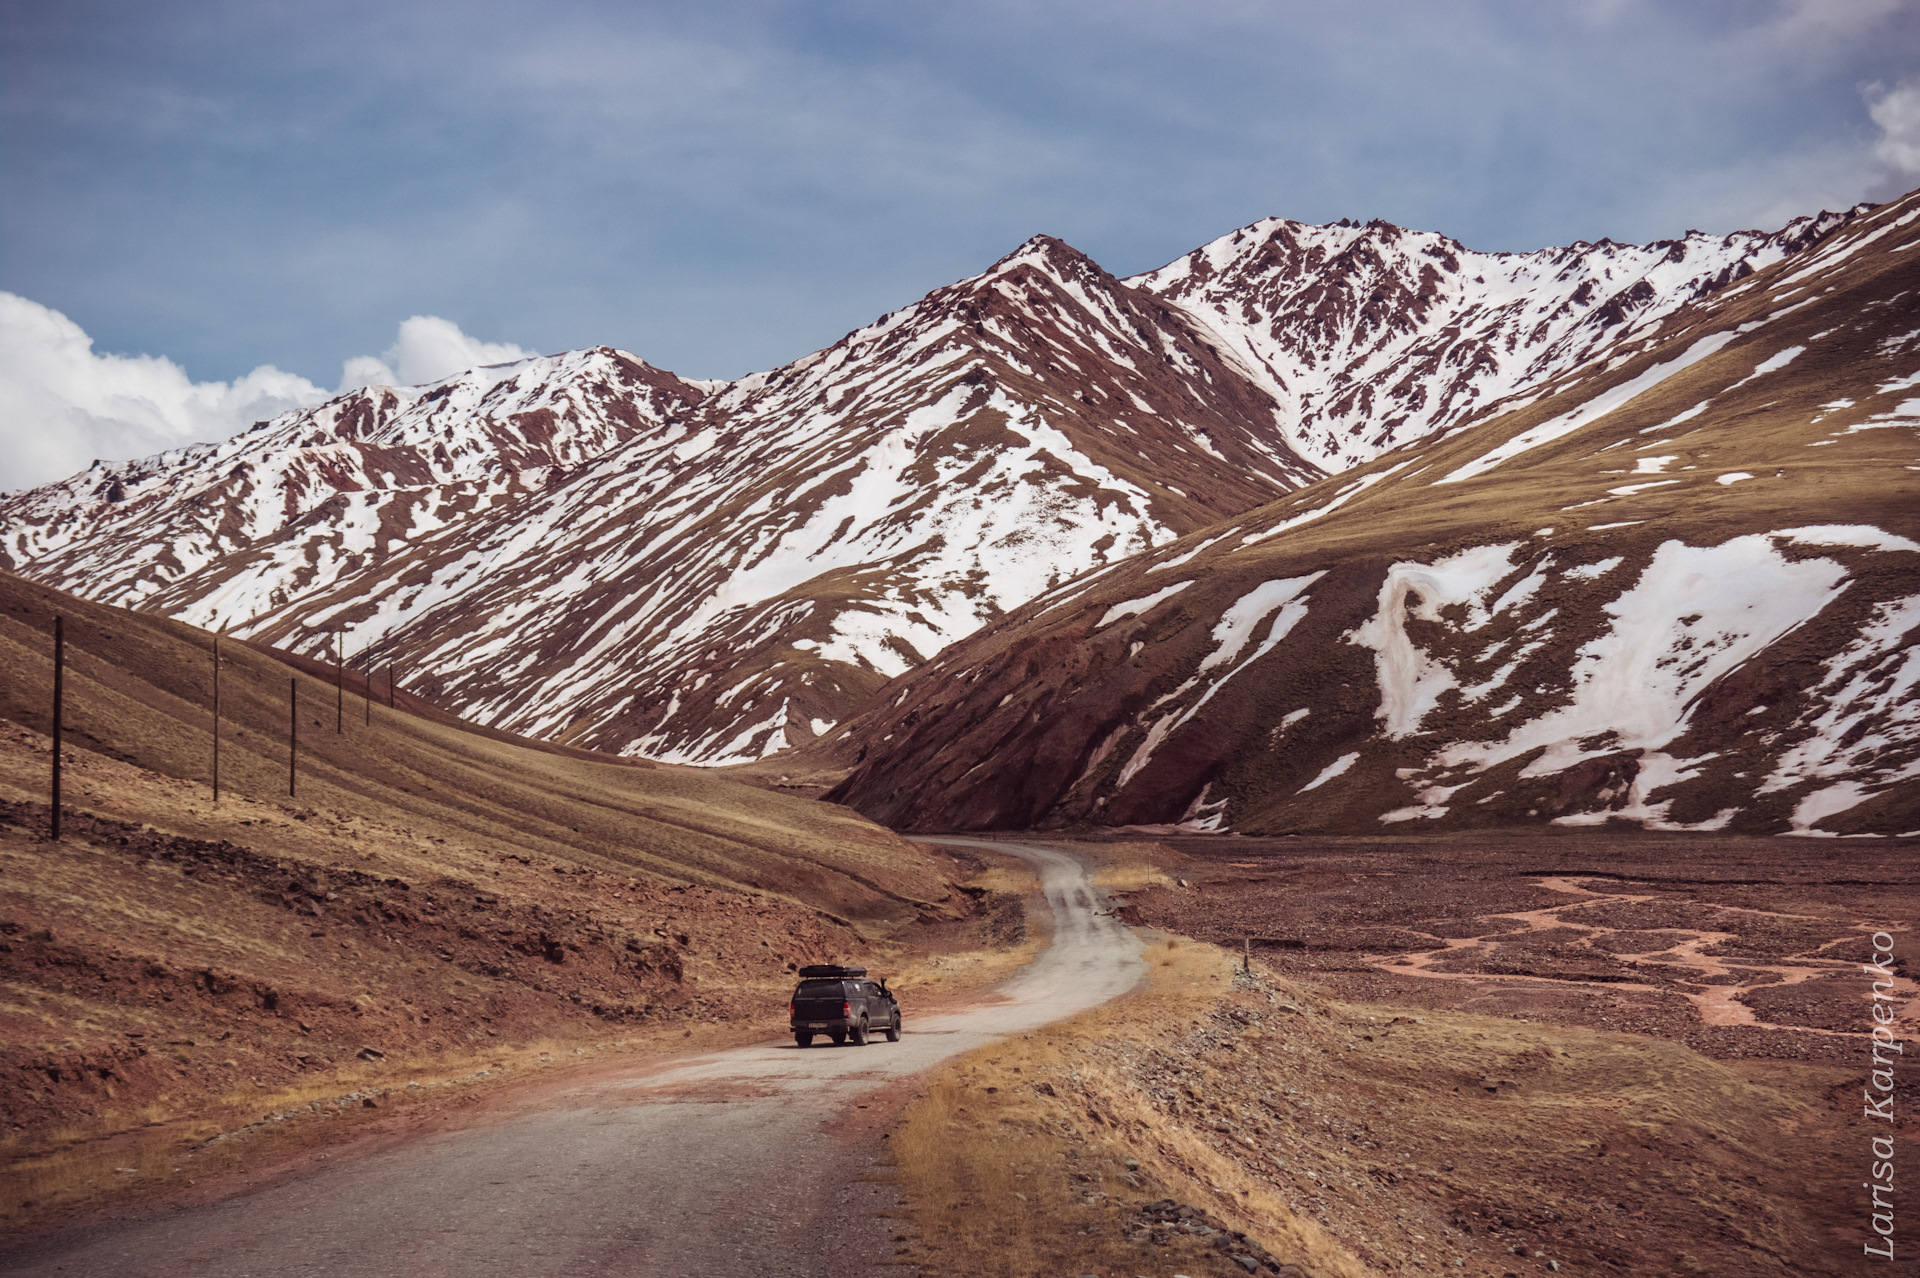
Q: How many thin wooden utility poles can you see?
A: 6